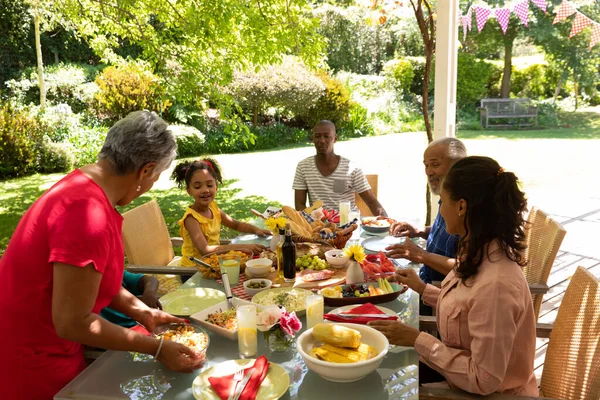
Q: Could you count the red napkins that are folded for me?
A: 2